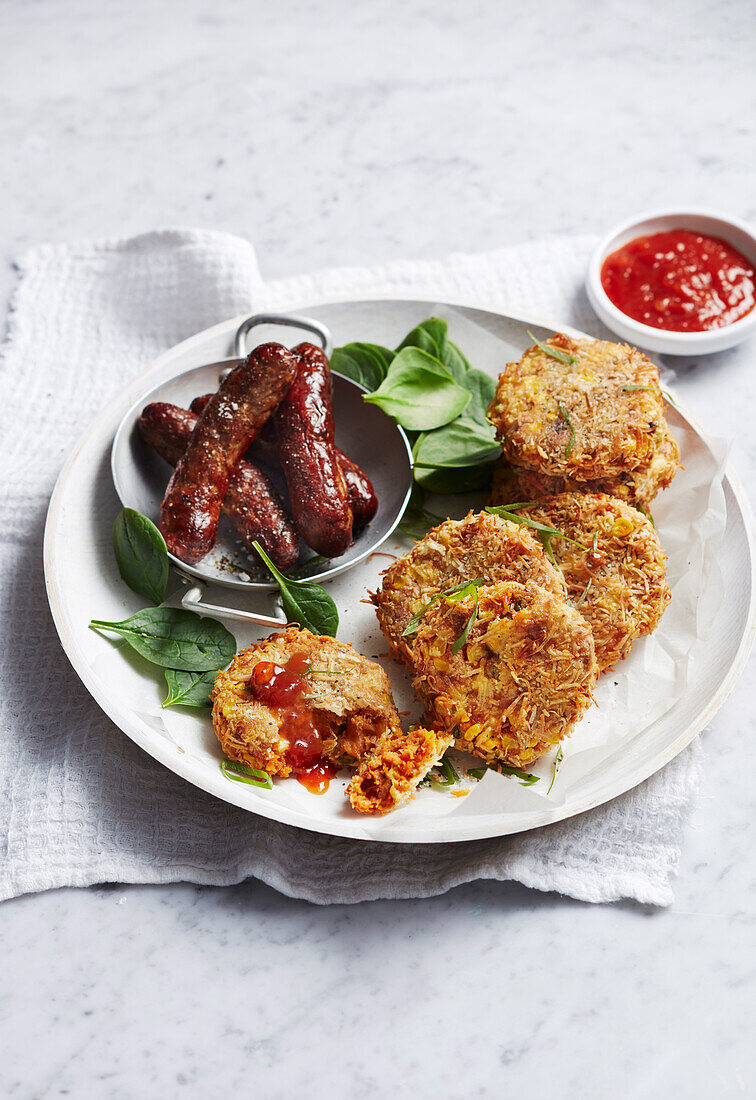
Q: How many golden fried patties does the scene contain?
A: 6